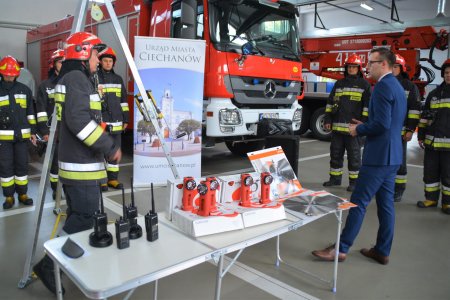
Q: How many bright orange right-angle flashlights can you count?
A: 5